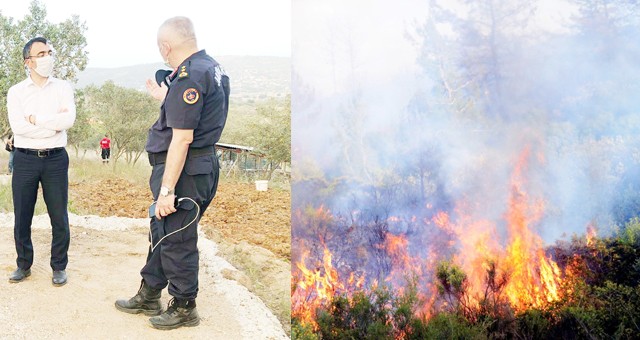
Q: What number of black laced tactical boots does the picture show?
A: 2